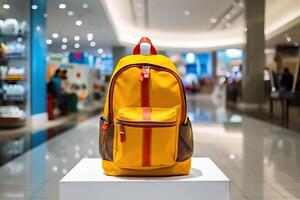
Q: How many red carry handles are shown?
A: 1